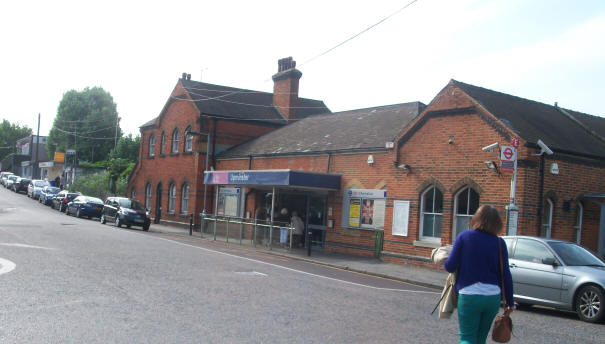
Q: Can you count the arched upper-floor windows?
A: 4